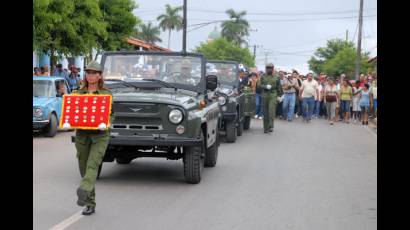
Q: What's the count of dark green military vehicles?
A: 2